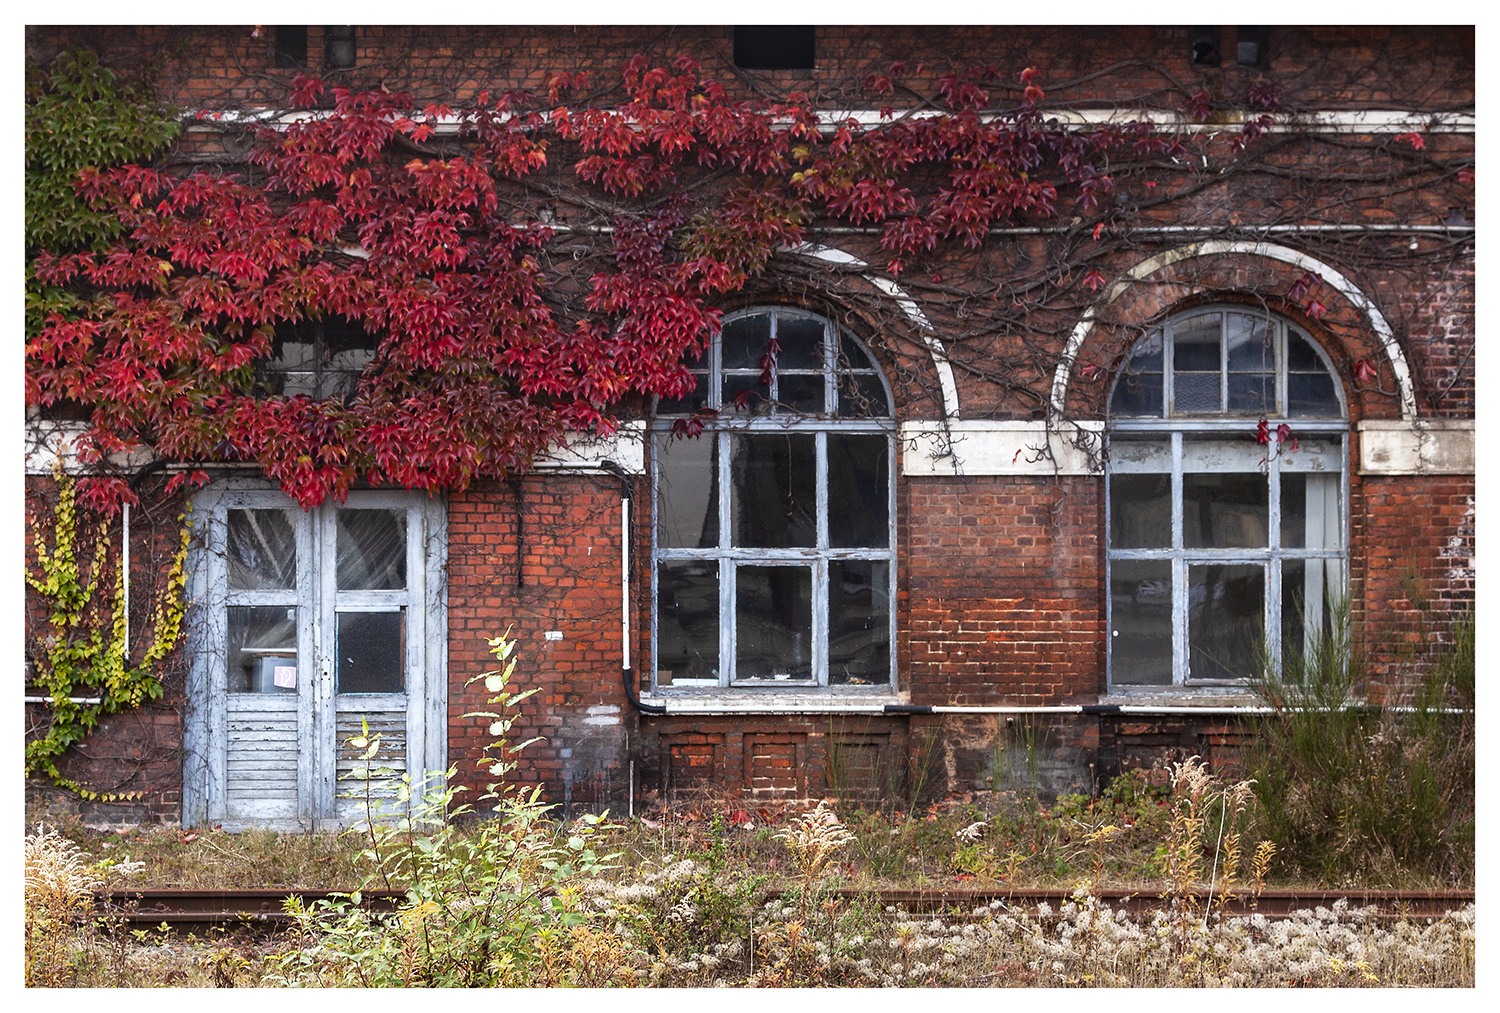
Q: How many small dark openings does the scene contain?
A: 5